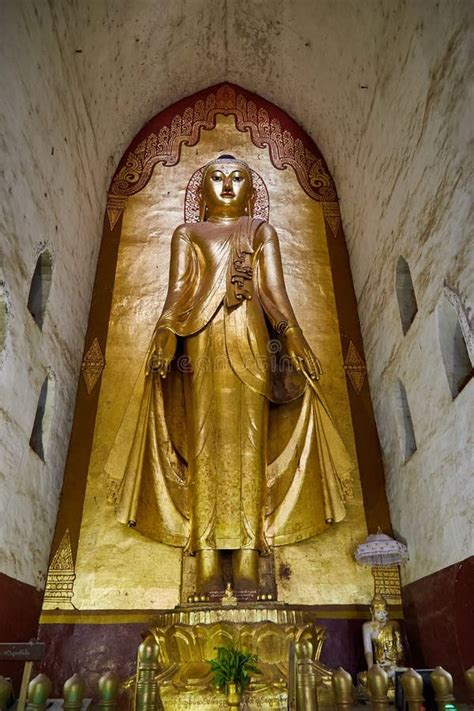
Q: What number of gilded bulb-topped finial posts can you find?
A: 11